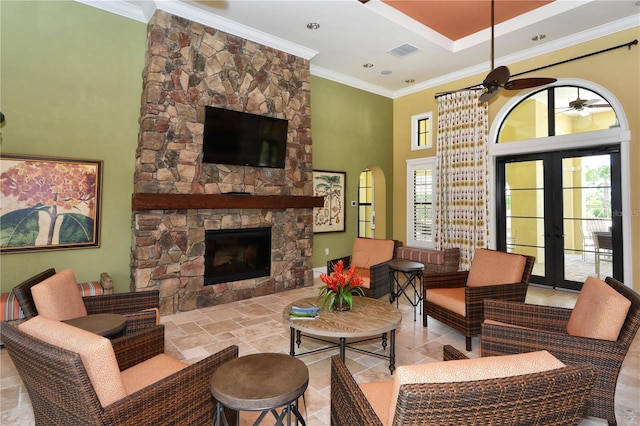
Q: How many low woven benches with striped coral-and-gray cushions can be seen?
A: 2